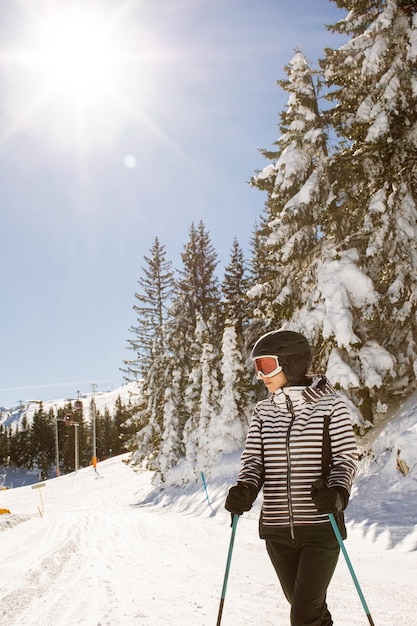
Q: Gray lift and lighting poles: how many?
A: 3